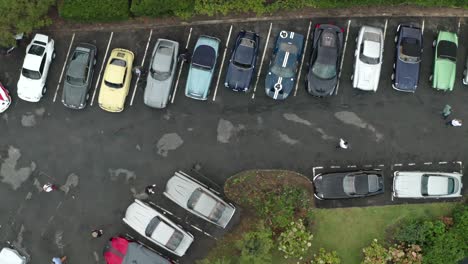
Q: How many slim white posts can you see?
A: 0